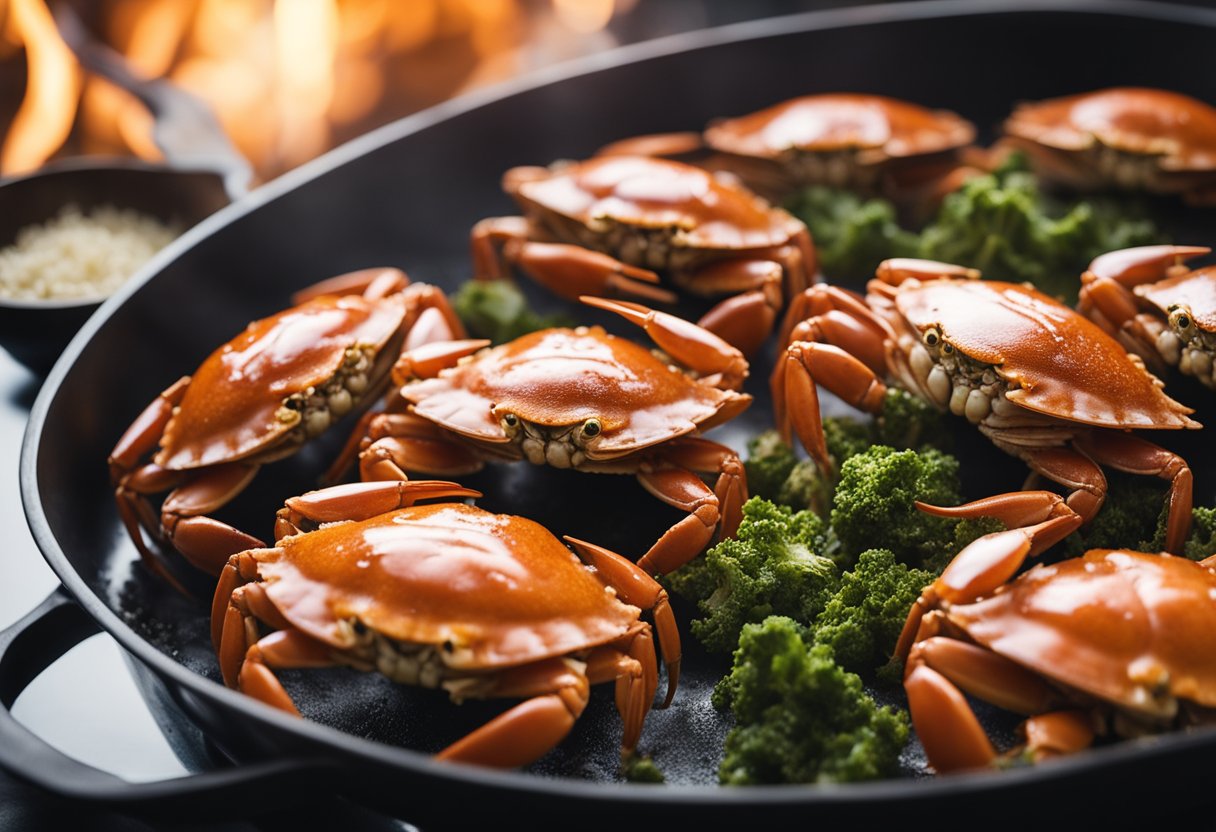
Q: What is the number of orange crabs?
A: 9